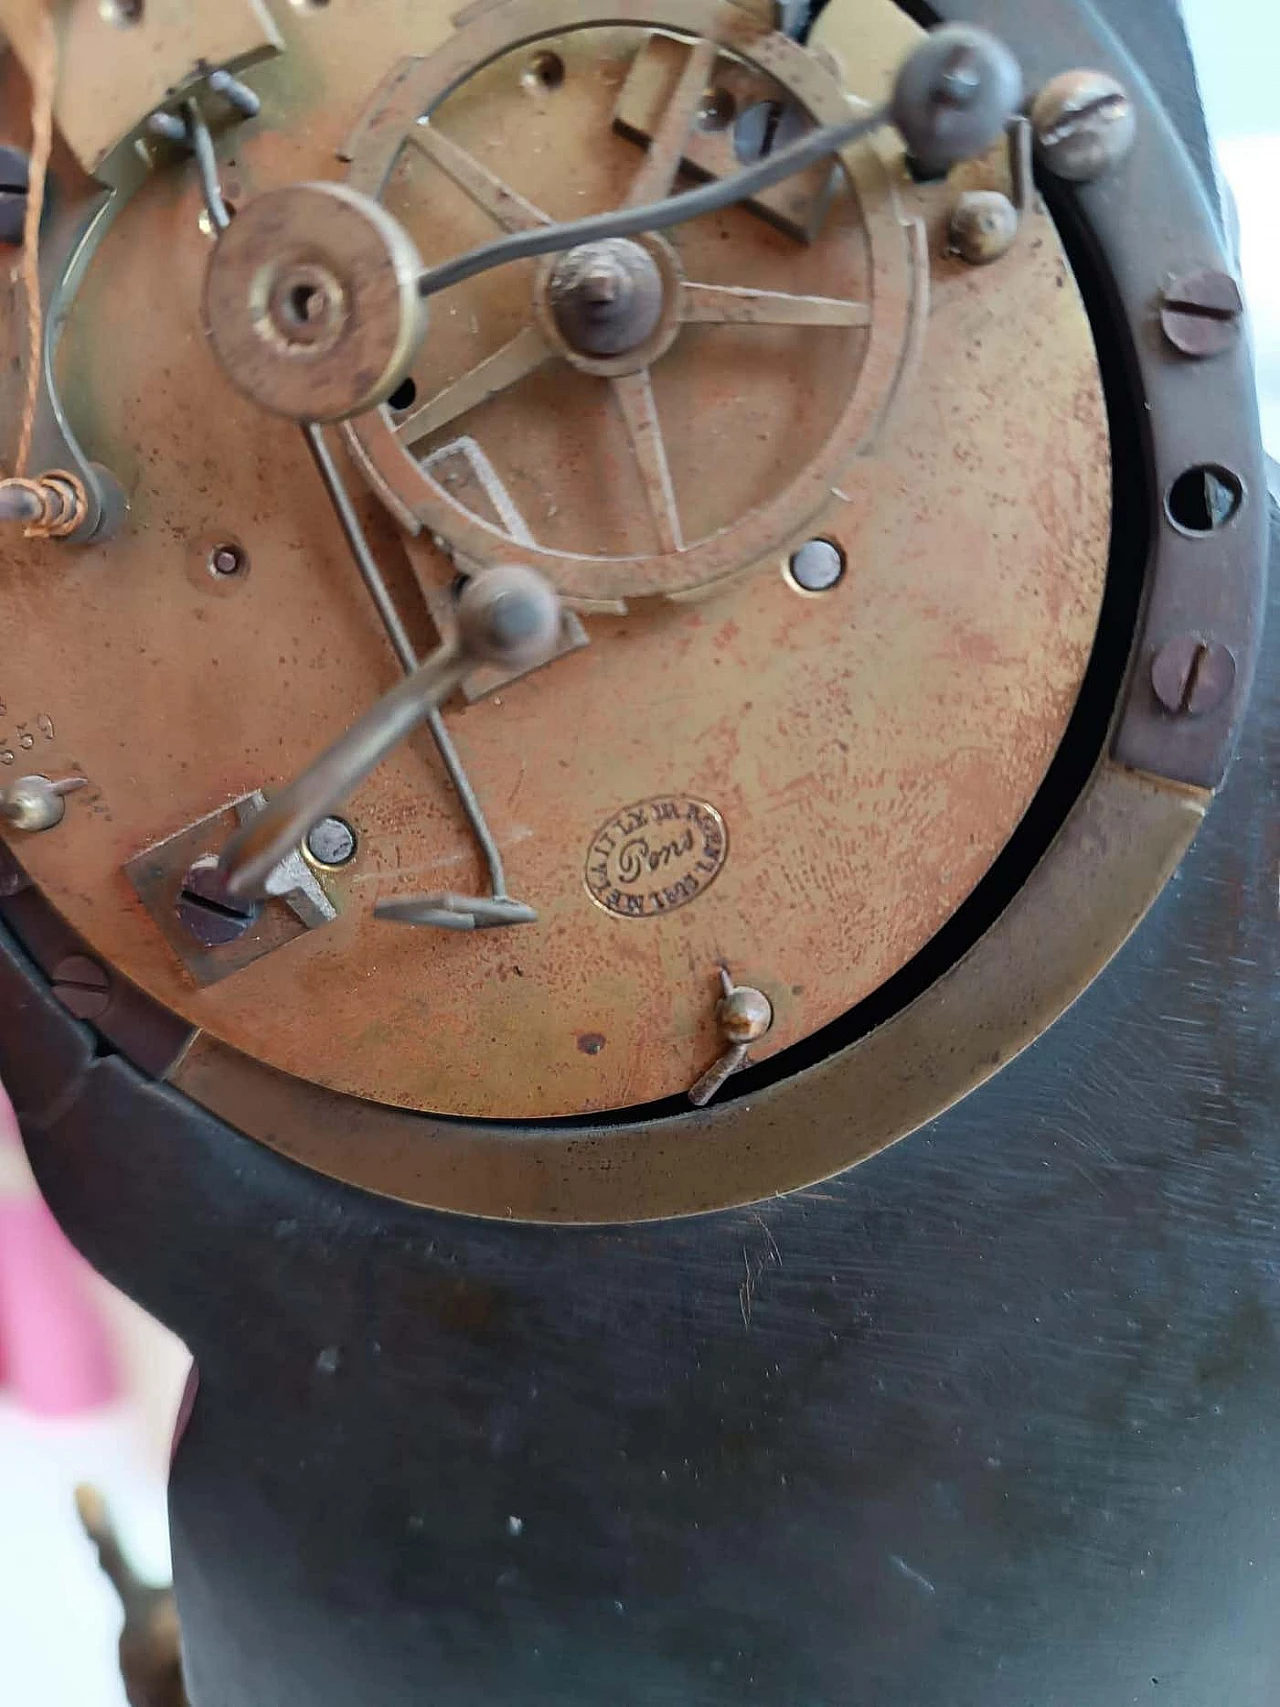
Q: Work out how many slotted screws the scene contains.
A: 7